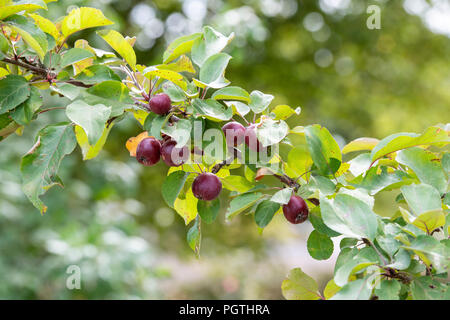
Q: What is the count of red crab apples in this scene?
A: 7